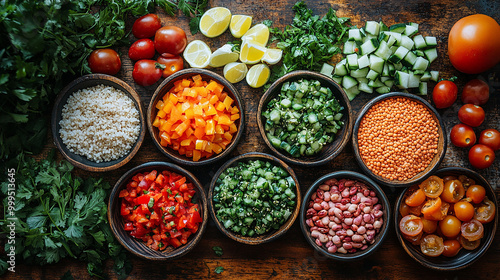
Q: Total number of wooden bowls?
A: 8